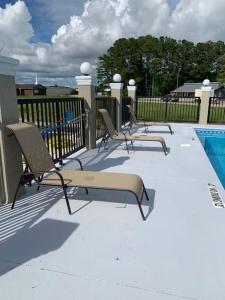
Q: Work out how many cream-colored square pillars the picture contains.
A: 5